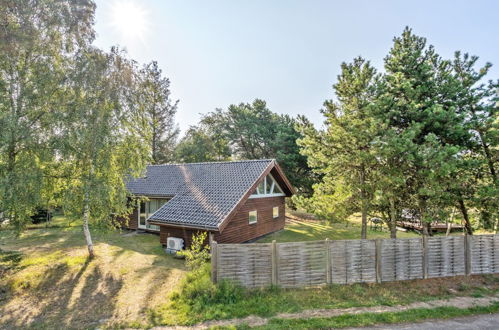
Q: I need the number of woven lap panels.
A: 6